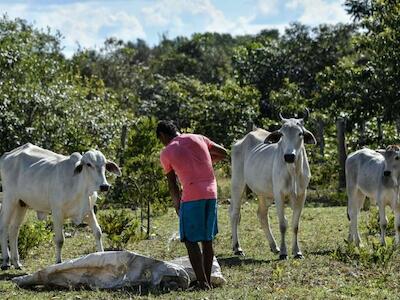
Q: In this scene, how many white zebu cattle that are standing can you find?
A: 3